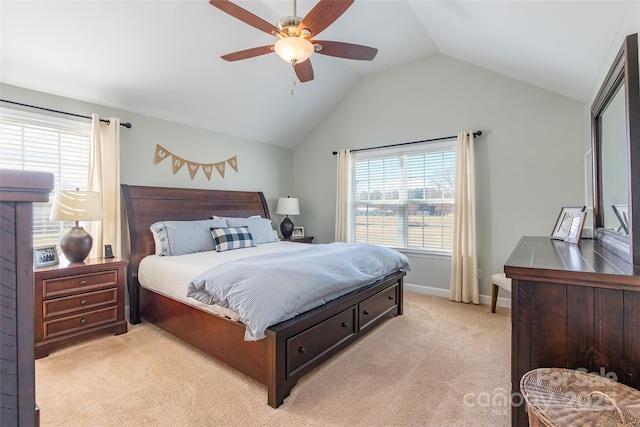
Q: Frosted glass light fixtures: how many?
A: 1